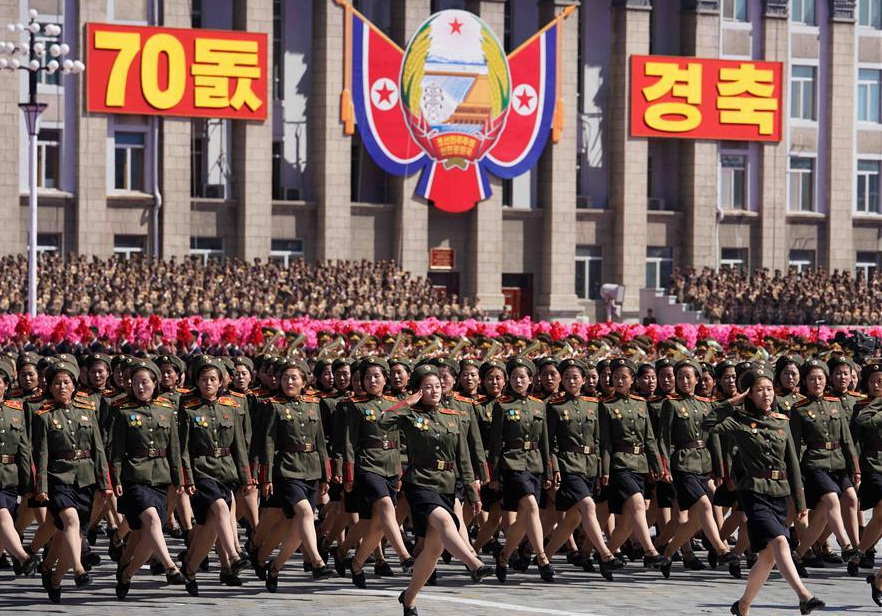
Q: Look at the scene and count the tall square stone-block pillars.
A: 12